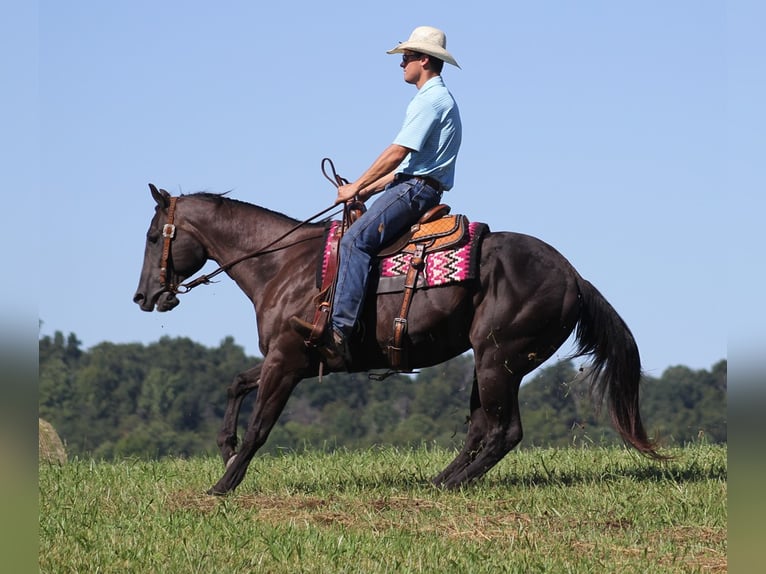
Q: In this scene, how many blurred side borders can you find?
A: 2